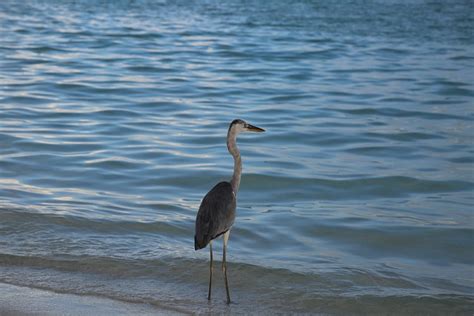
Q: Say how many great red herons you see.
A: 0